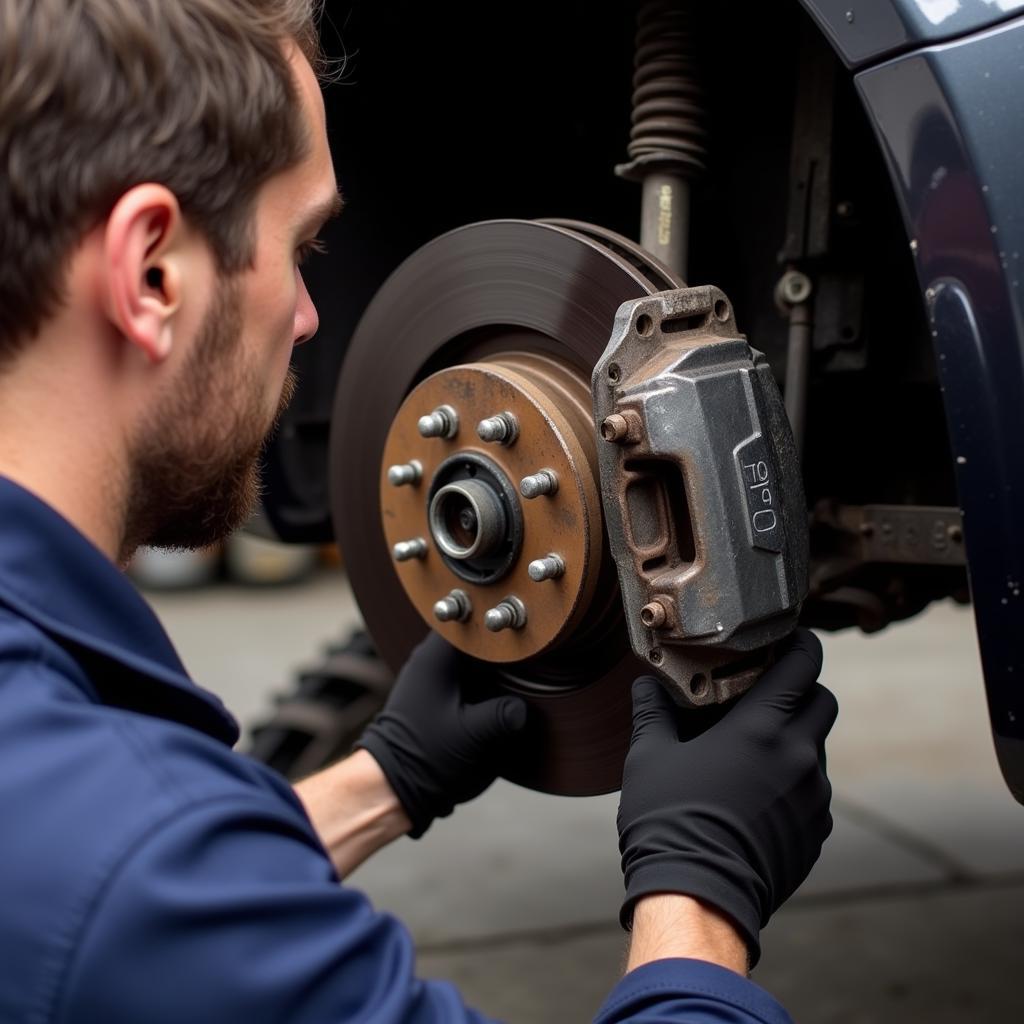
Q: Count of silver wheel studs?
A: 8